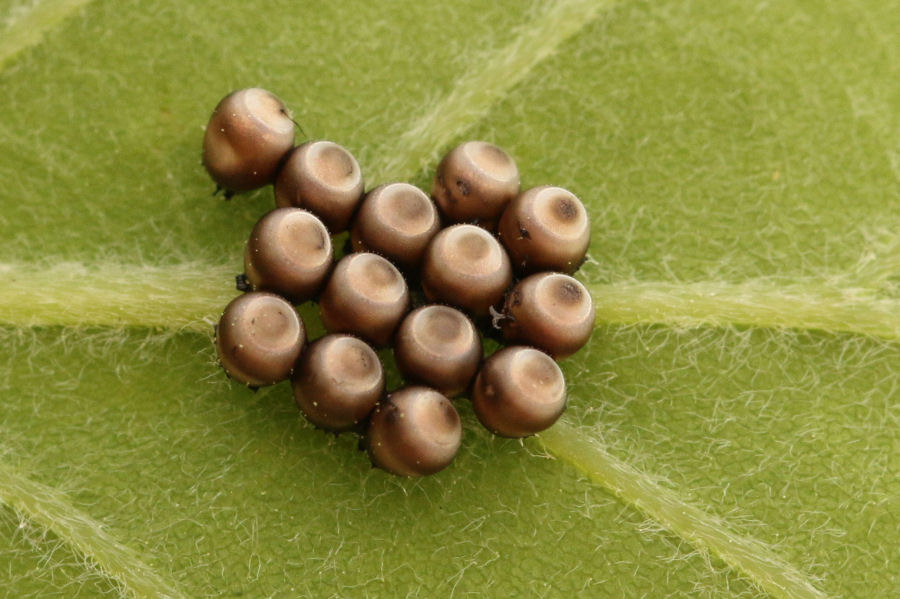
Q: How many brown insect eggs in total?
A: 14